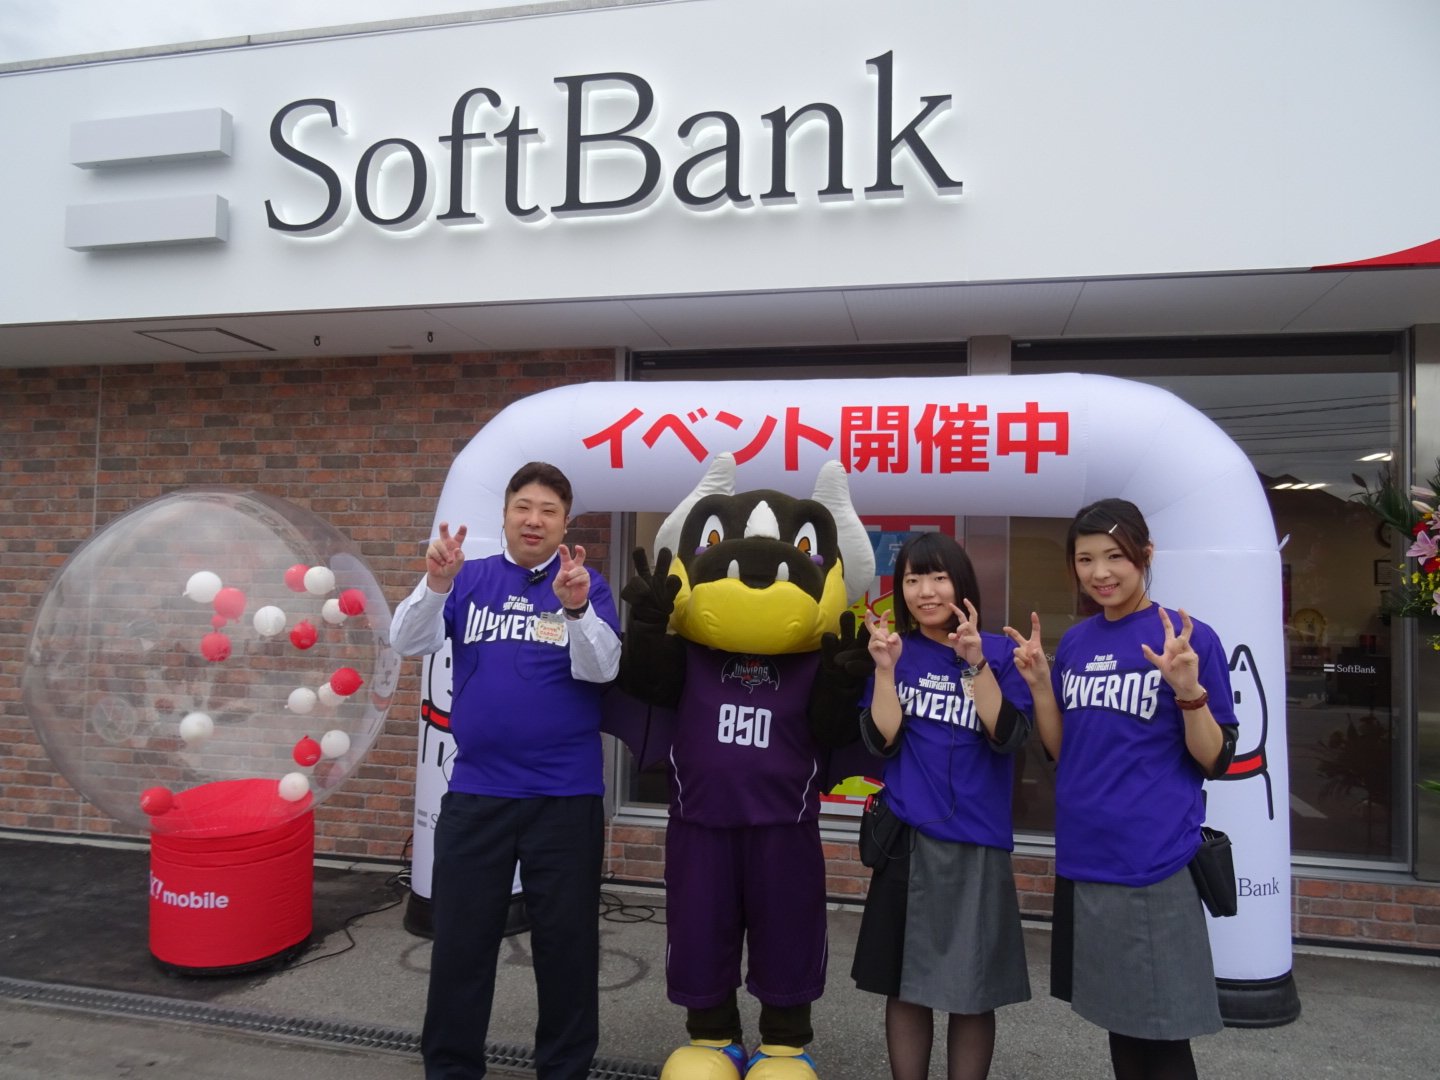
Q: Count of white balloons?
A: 9